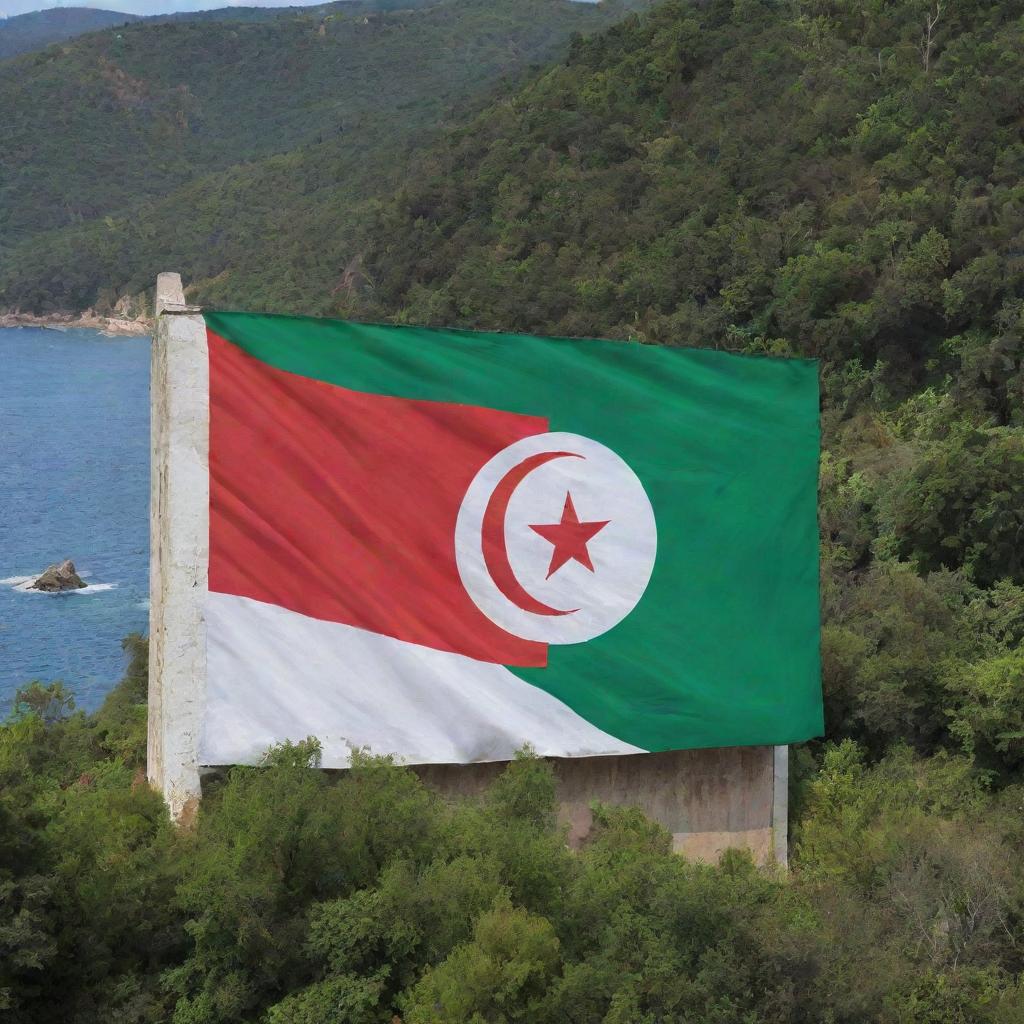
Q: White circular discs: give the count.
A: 1